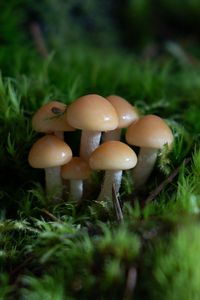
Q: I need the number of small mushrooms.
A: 7